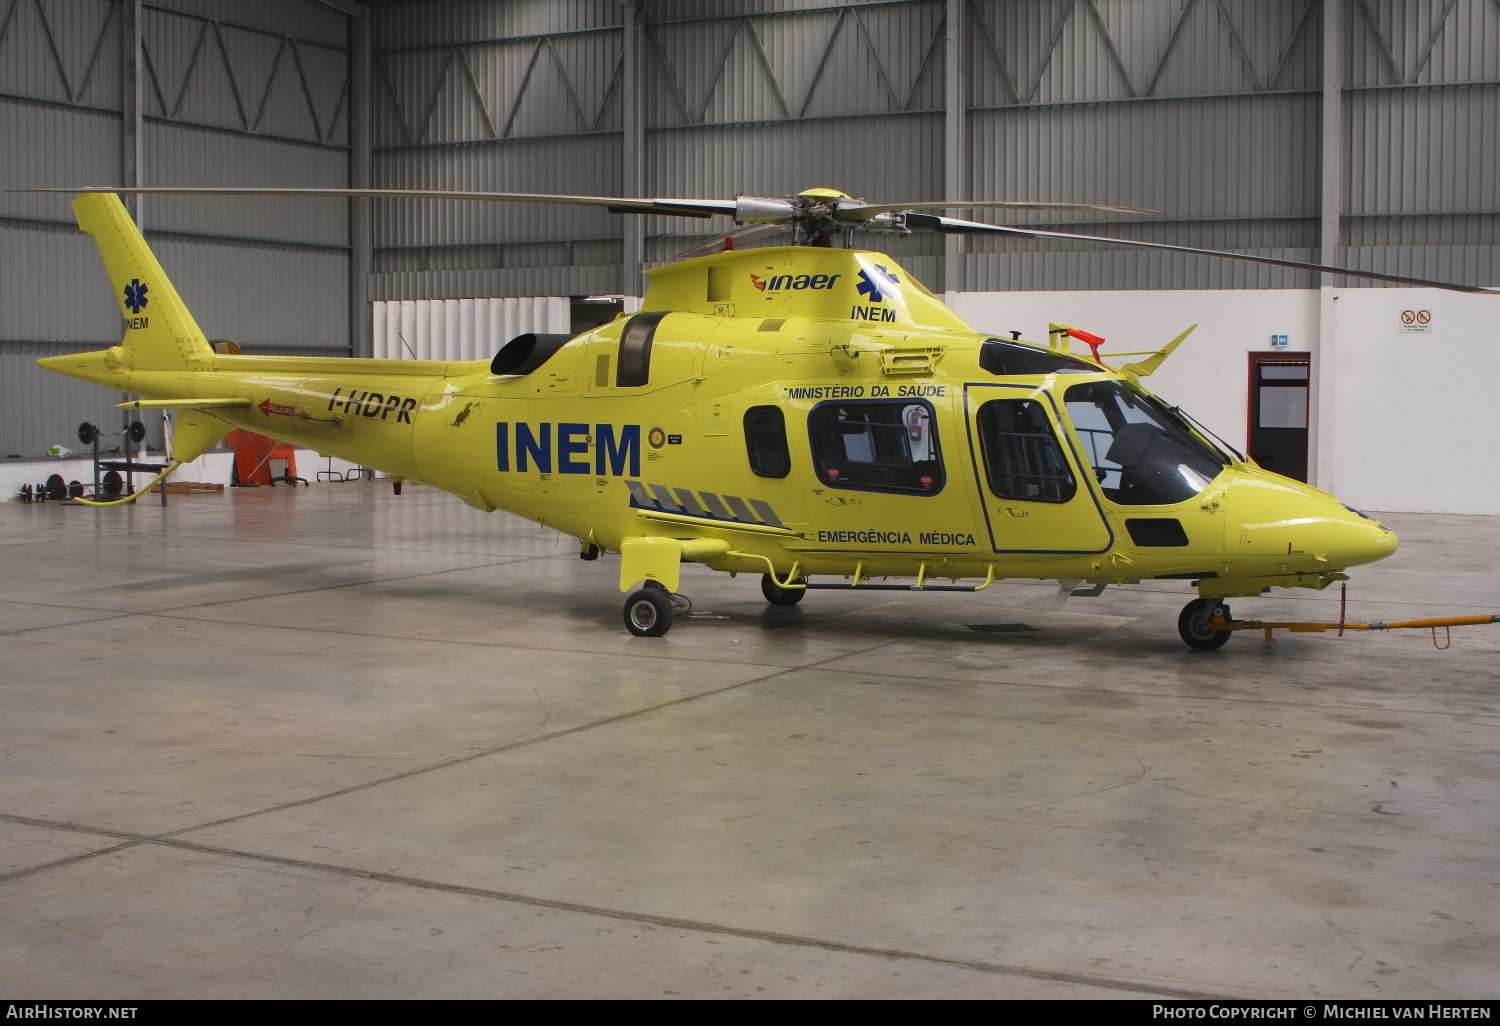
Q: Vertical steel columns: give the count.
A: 5